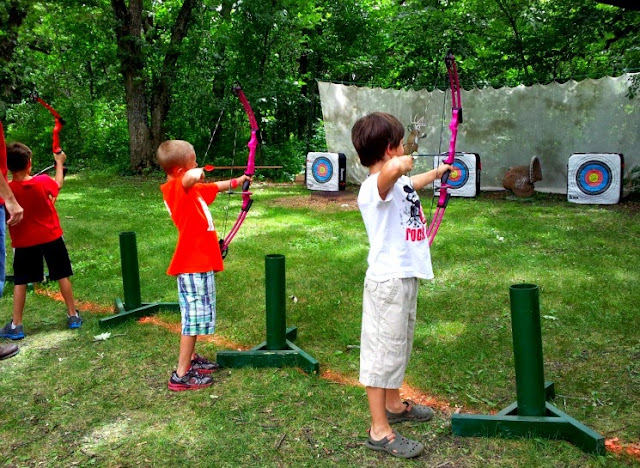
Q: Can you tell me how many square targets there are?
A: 3